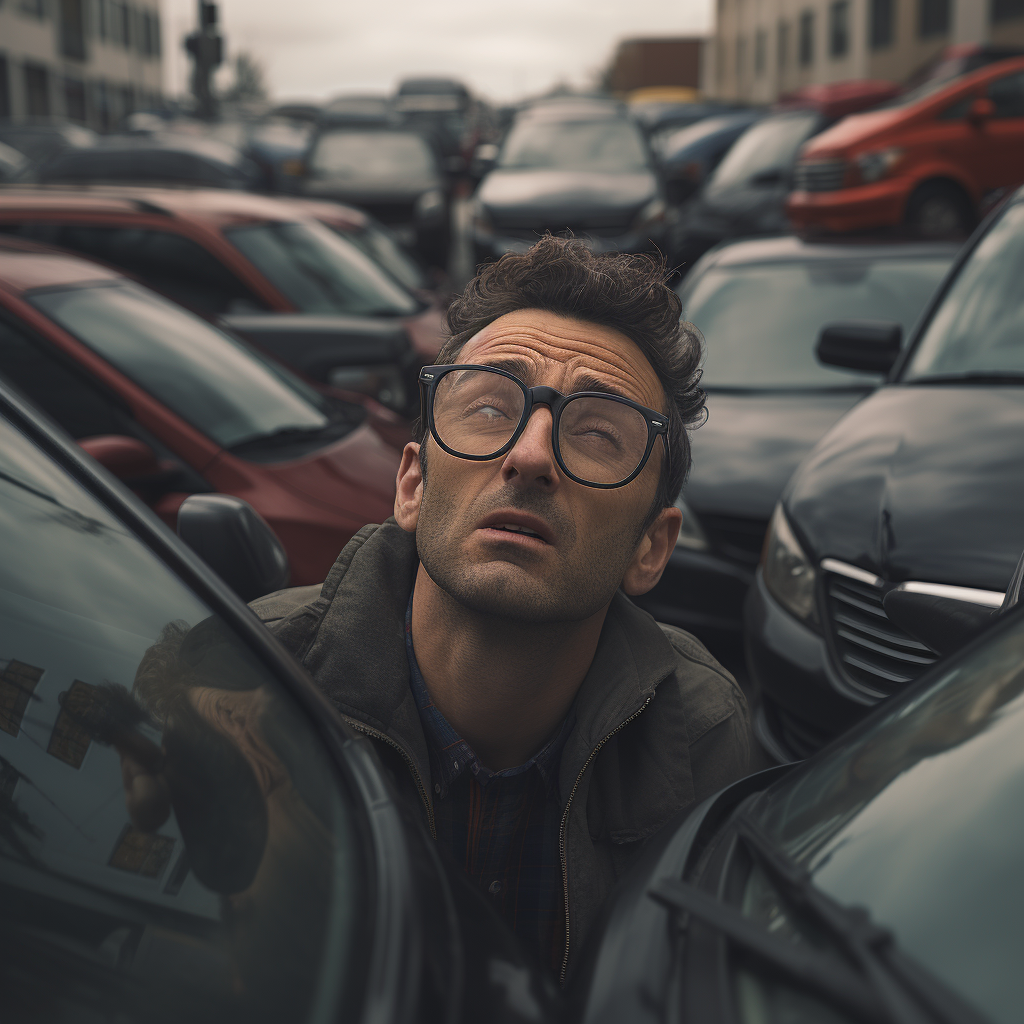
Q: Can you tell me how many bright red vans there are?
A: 1